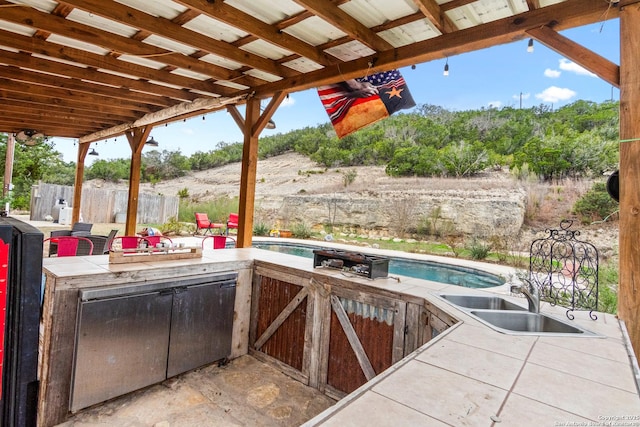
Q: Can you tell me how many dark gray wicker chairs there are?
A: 2